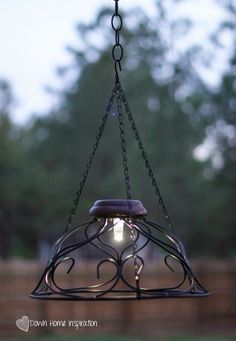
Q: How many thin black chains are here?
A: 3